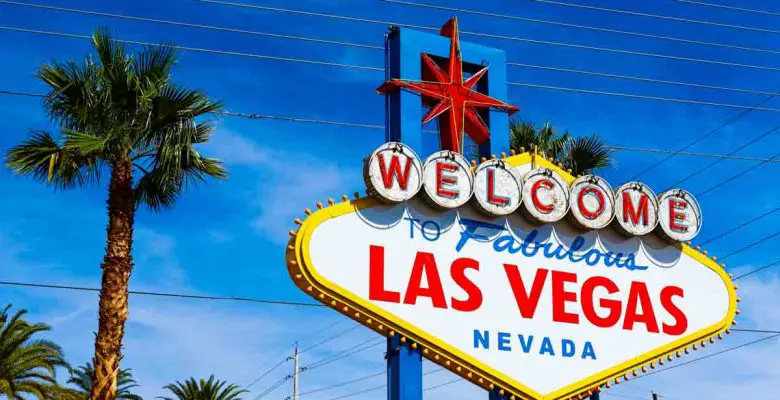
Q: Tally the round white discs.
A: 7